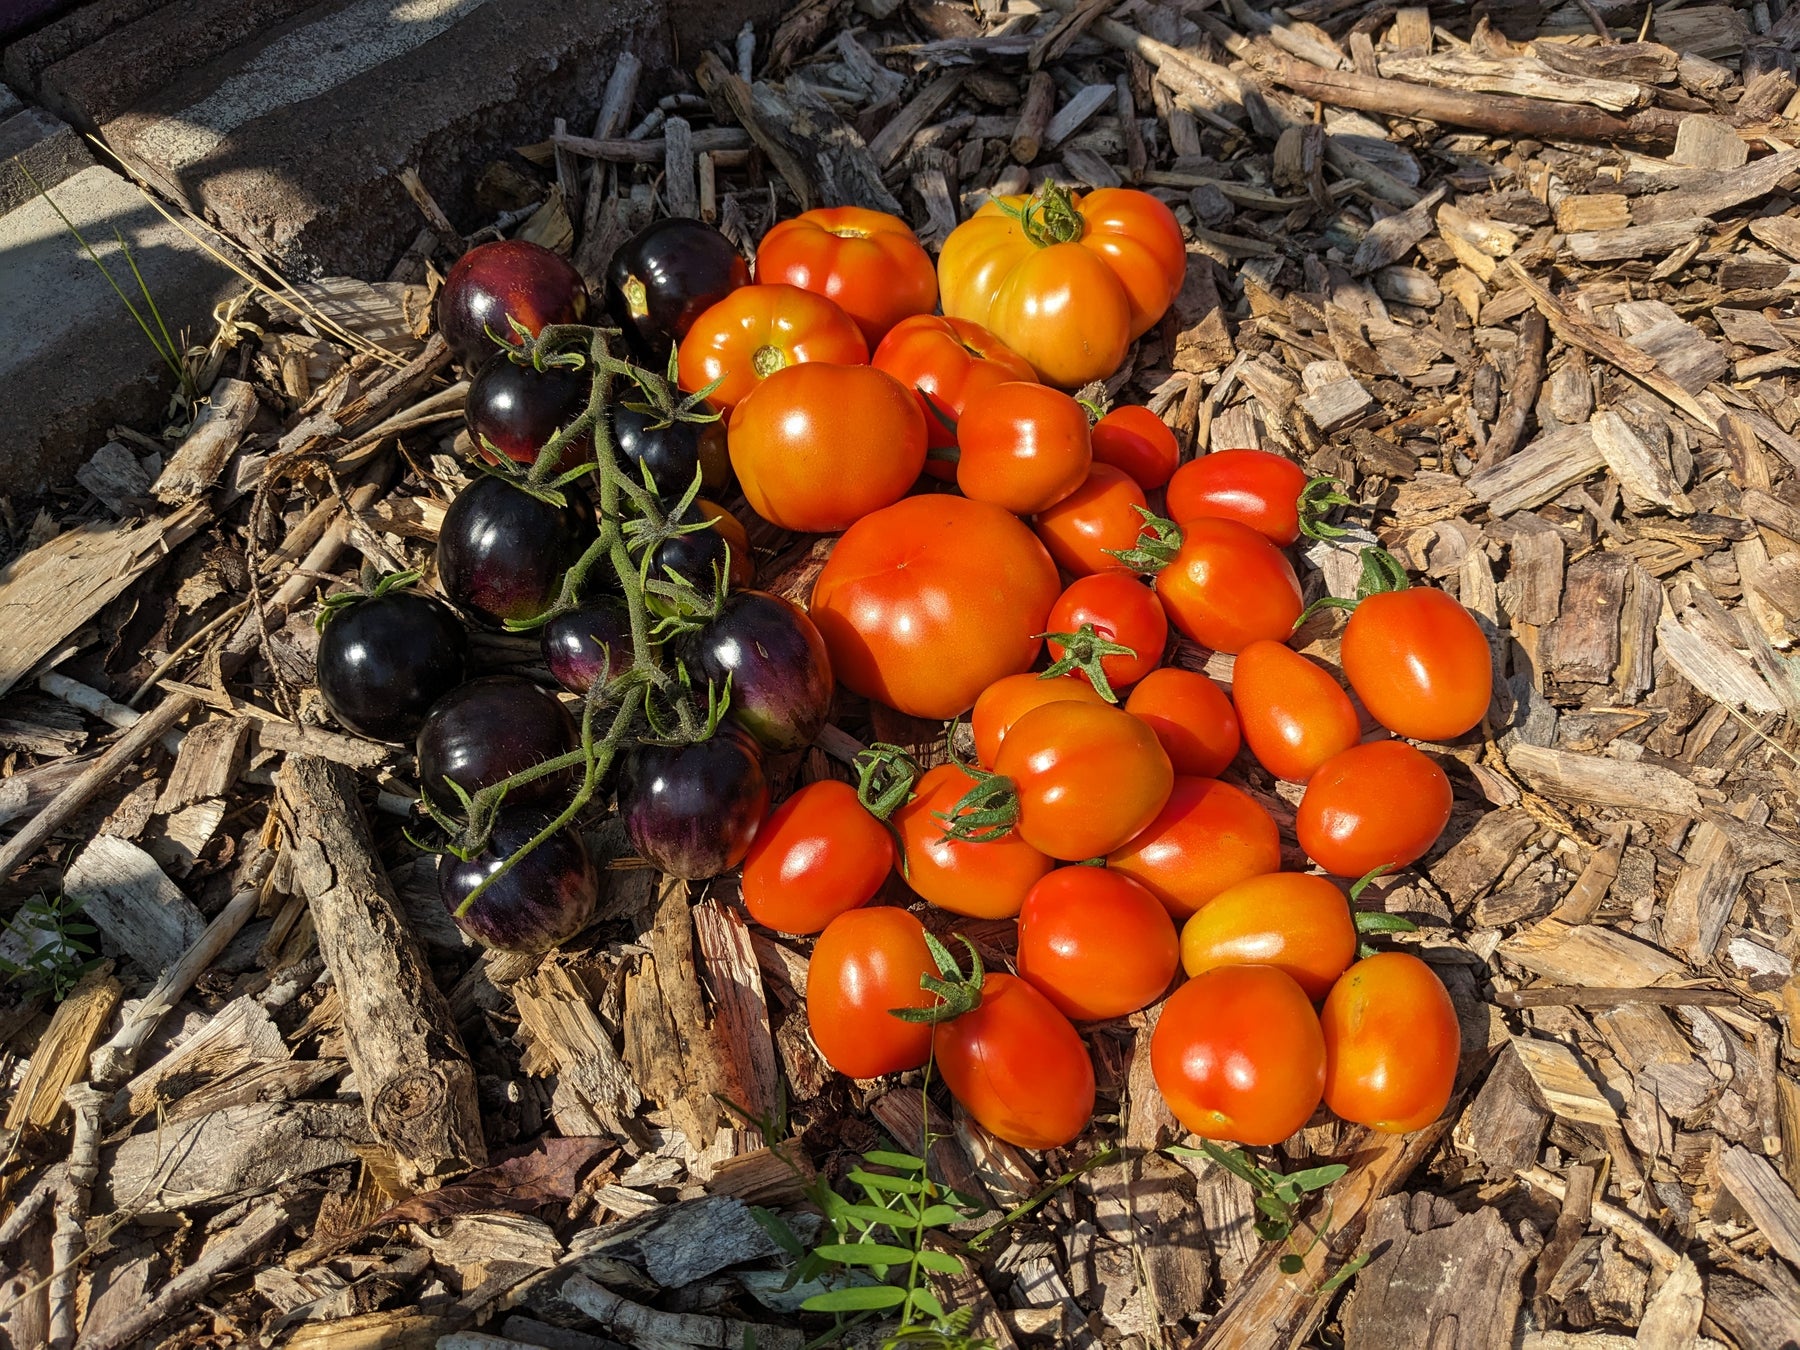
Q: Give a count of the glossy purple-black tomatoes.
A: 12